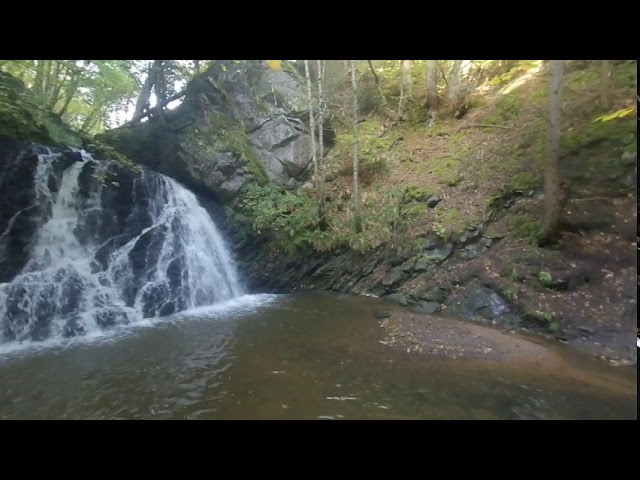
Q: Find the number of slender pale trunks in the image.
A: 3